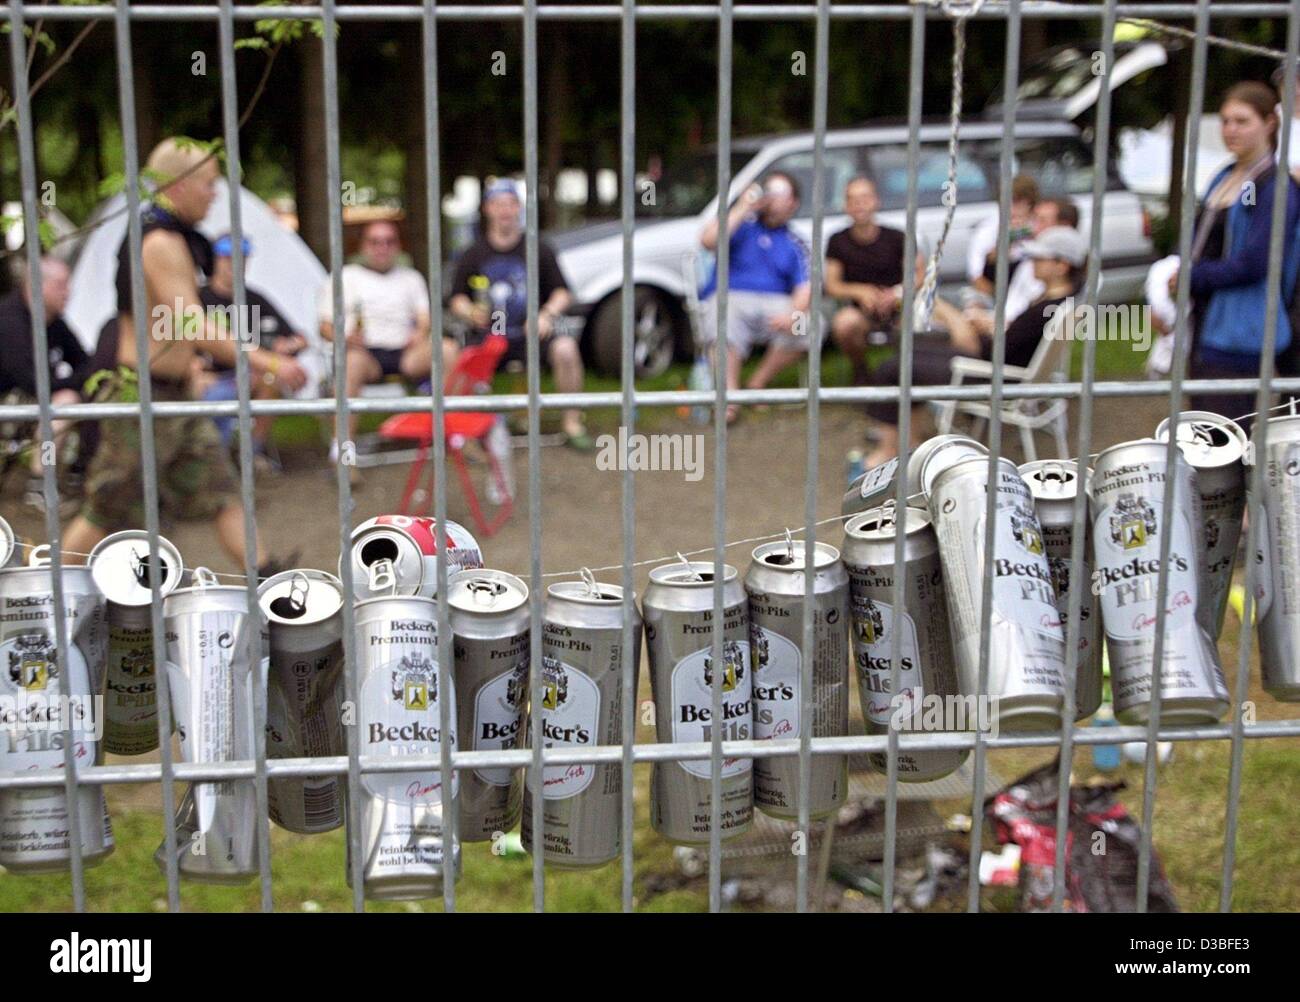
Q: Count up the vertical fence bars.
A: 14